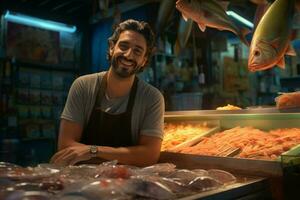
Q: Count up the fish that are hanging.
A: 2